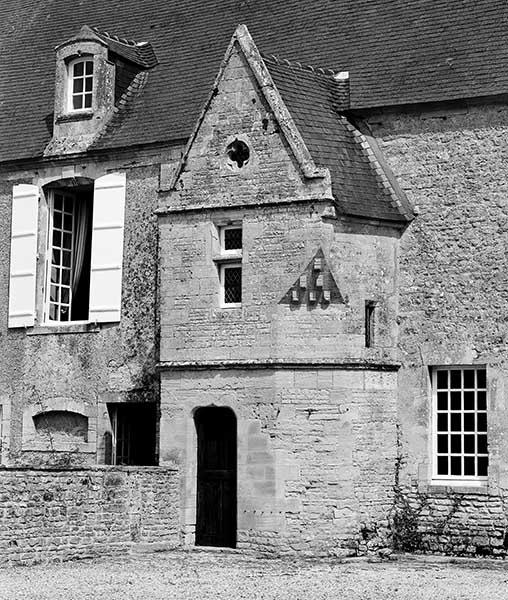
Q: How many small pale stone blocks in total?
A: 6